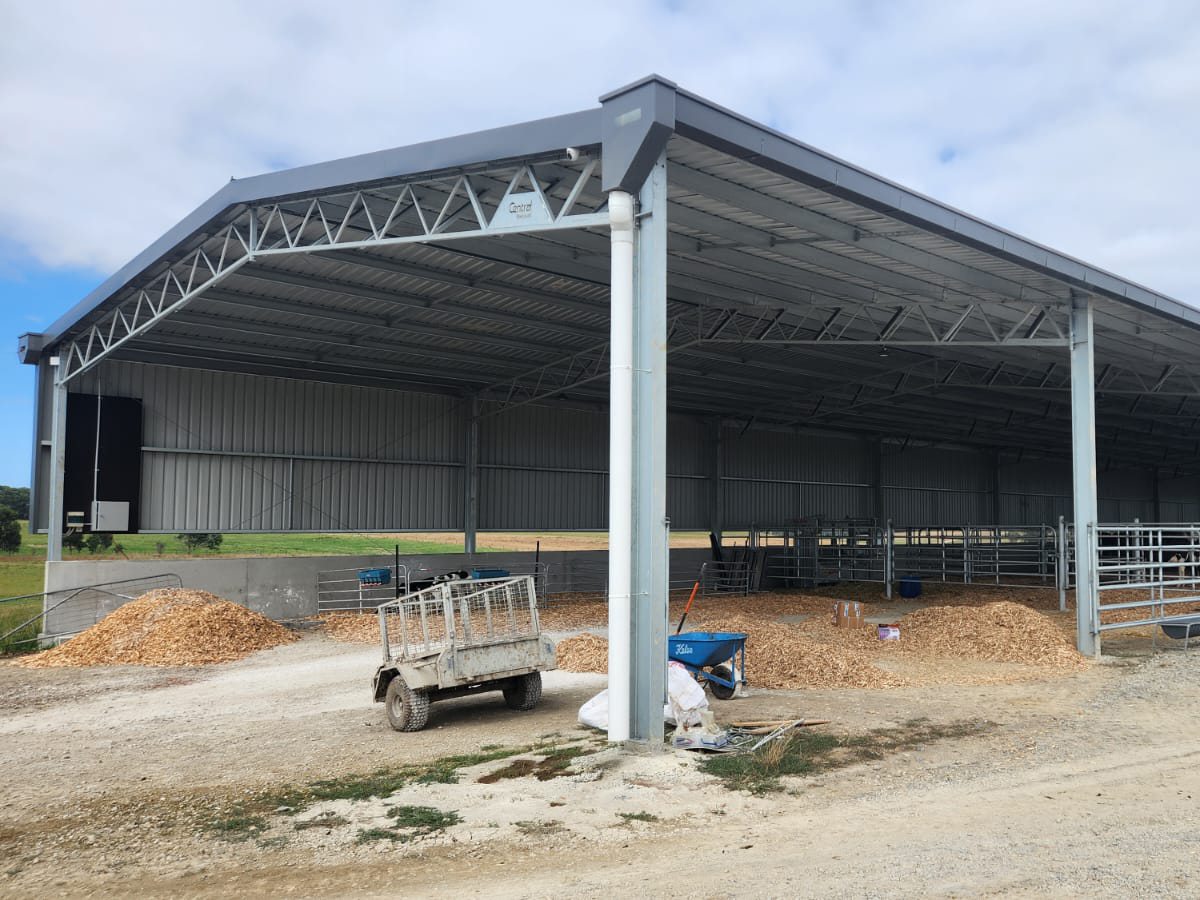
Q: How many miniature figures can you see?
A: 0